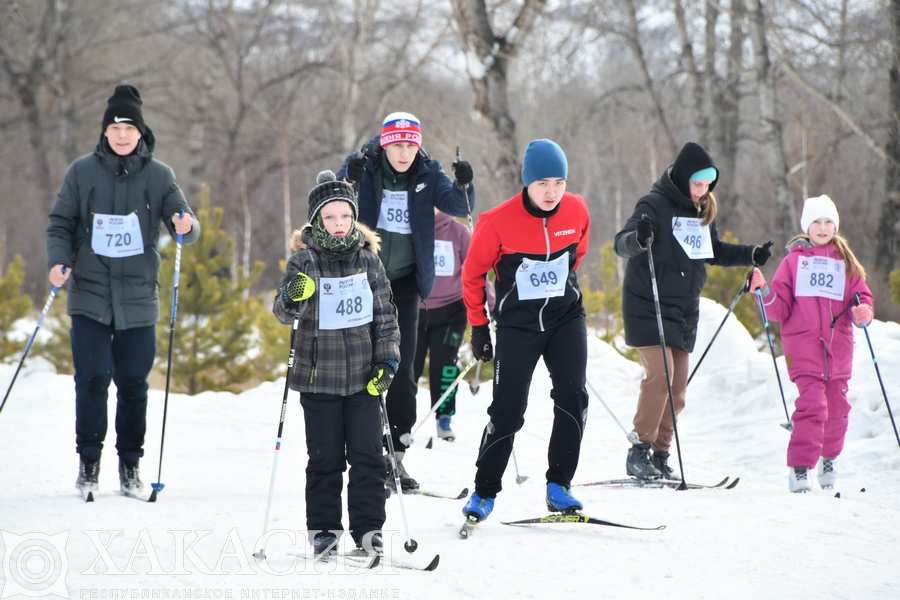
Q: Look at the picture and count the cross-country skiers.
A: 7